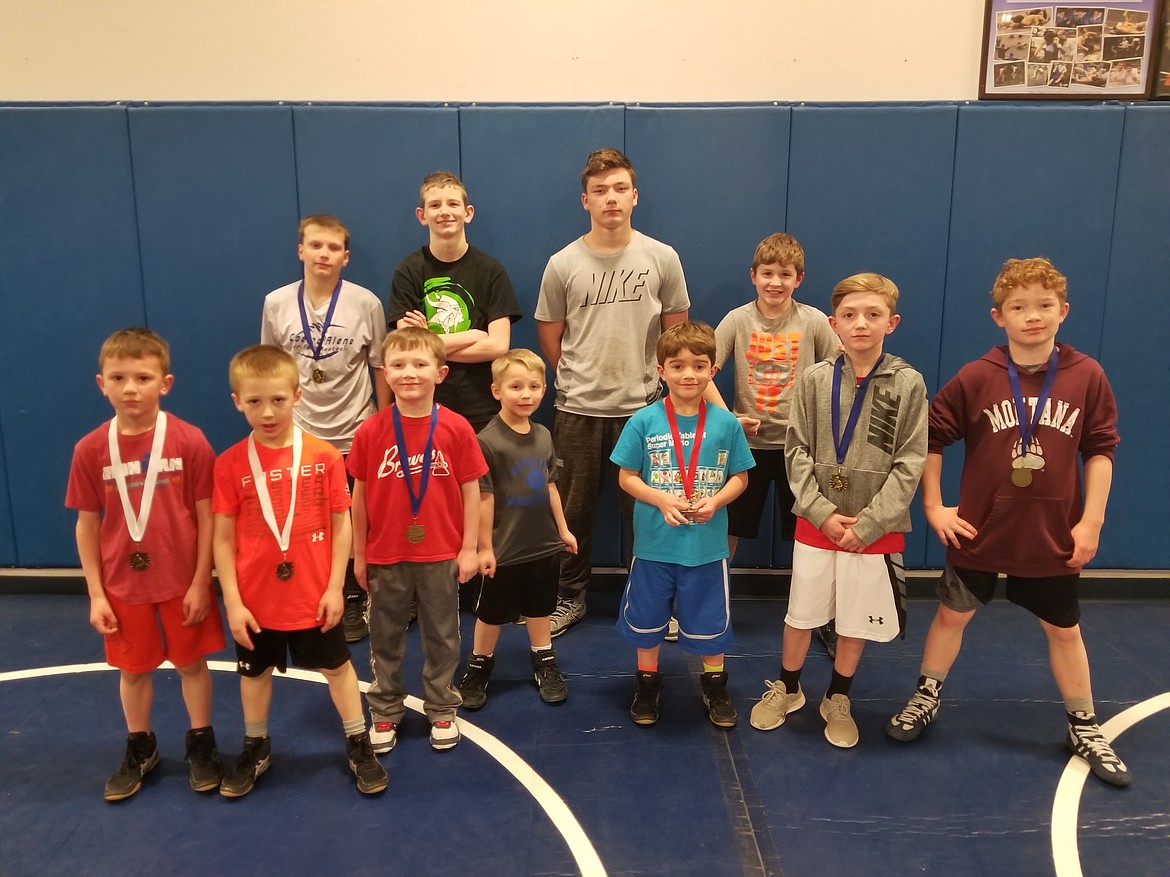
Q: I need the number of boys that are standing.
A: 11